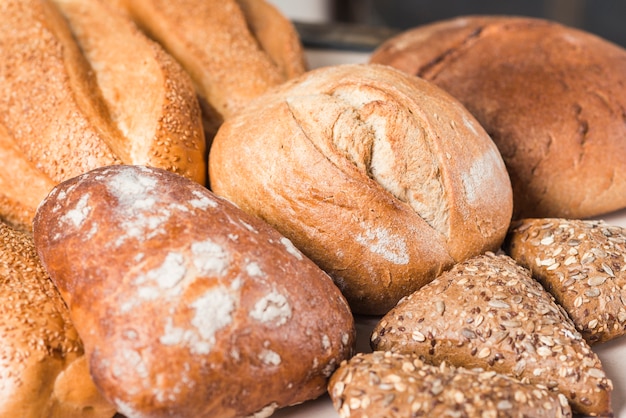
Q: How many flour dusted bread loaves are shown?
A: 2